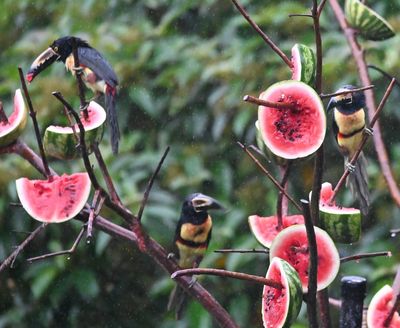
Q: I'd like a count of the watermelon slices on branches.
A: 11